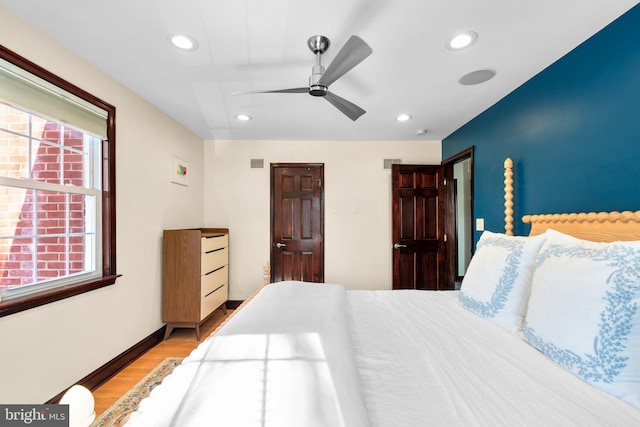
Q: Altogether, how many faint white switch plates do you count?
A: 2